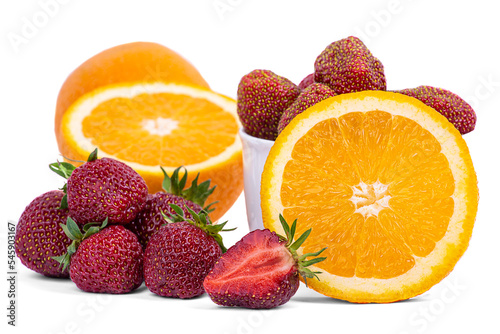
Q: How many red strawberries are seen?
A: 11